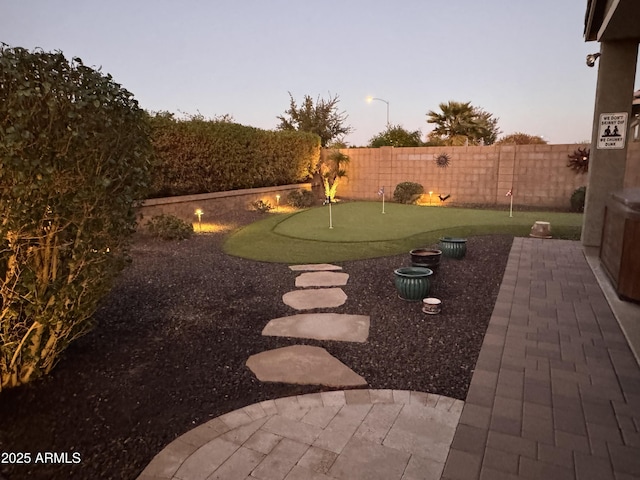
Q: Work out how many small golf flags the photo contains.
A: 3